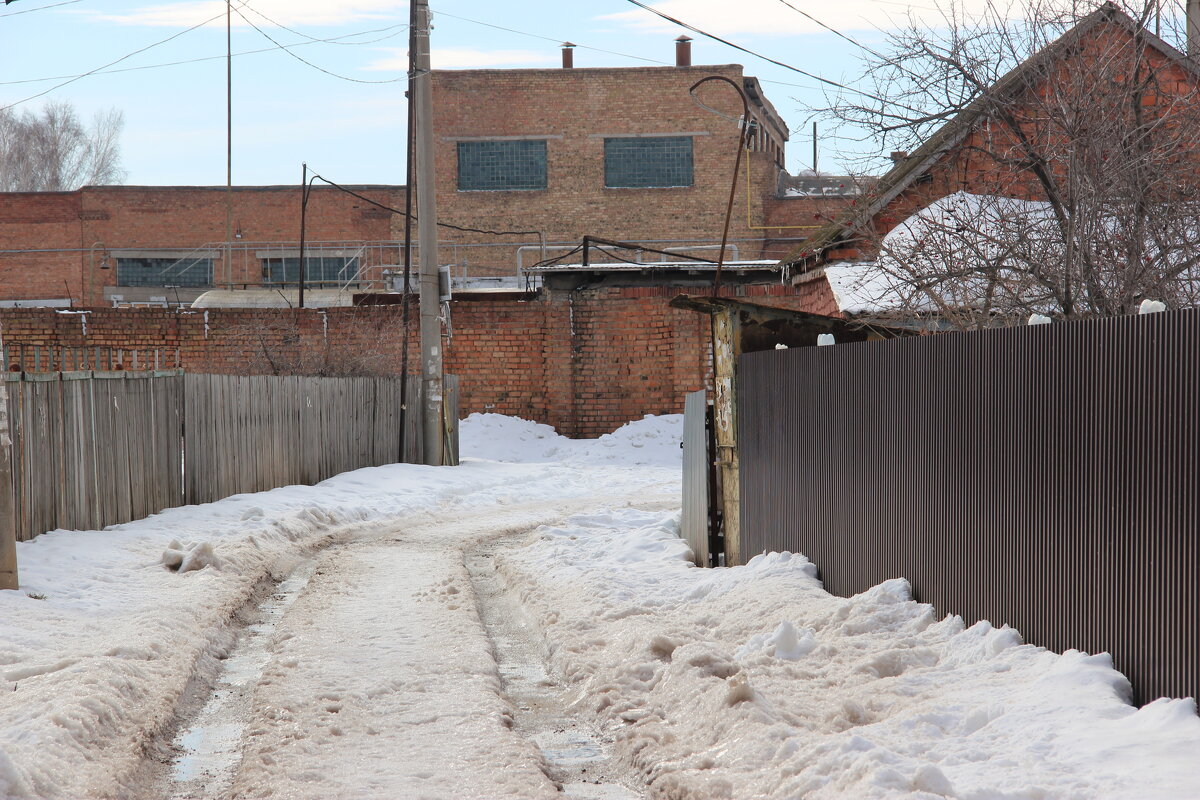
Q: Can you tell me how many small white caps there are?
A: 4